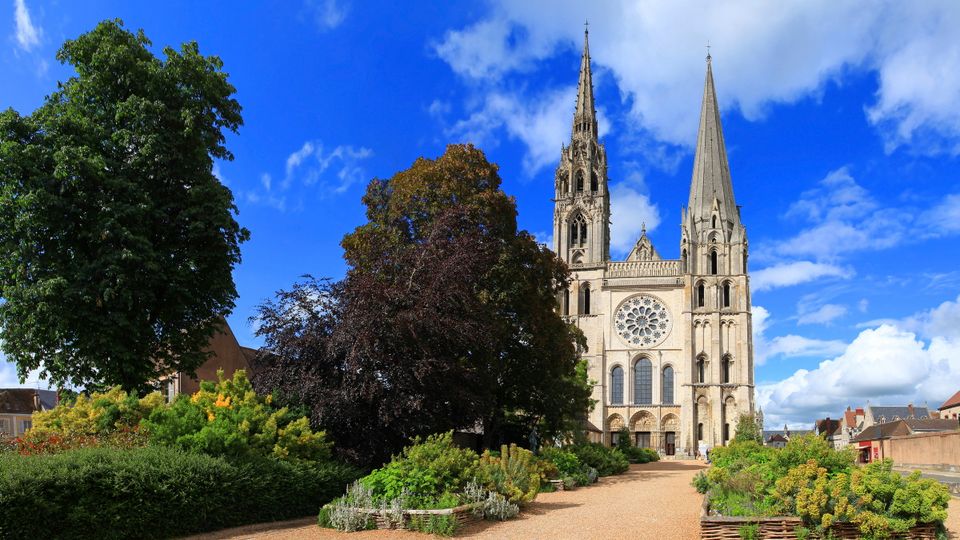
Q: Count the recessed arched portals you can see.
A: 3